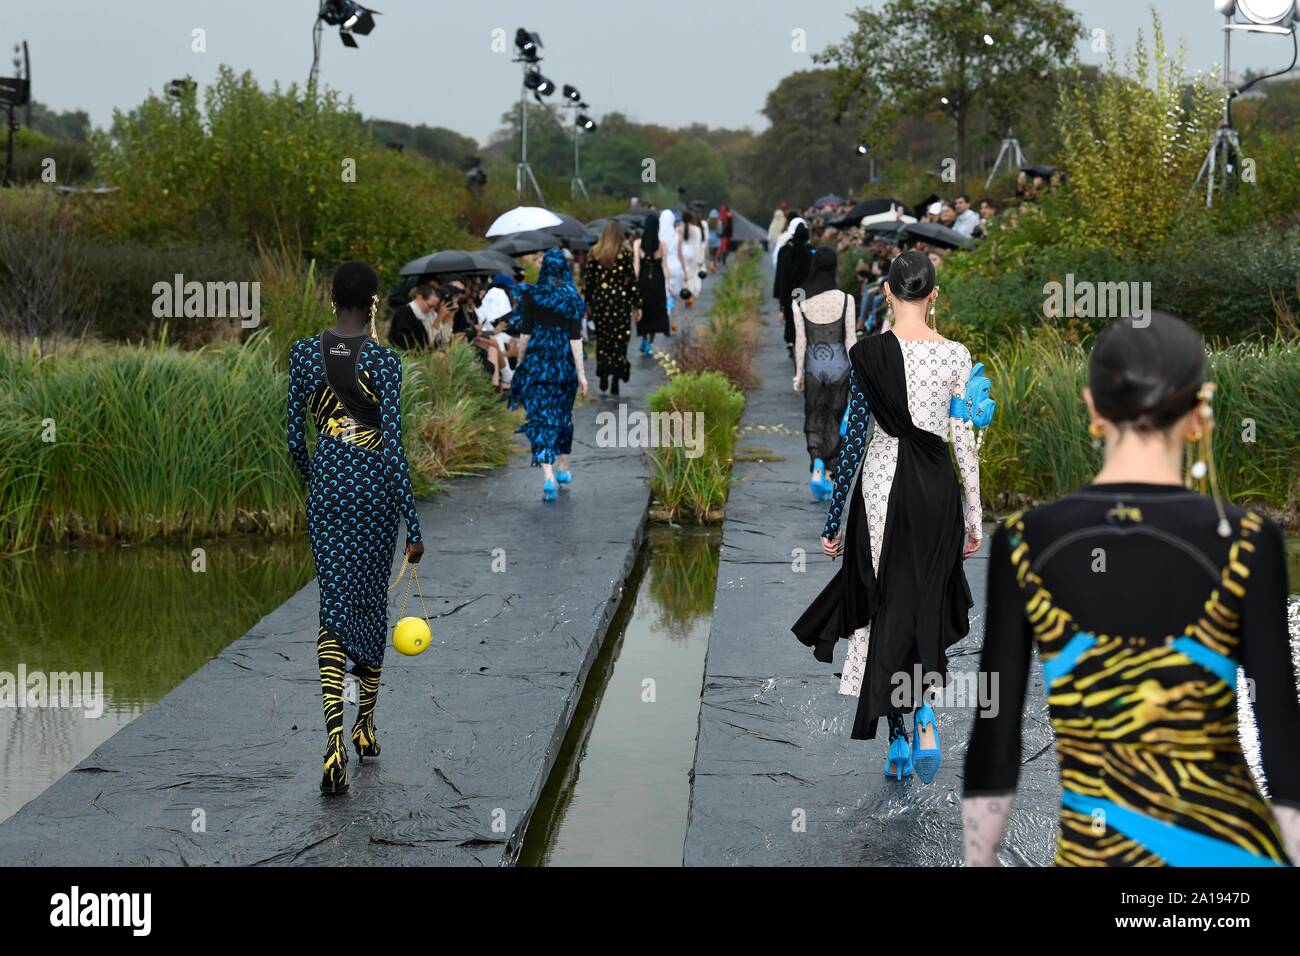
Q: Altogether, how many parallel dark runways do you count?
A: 2